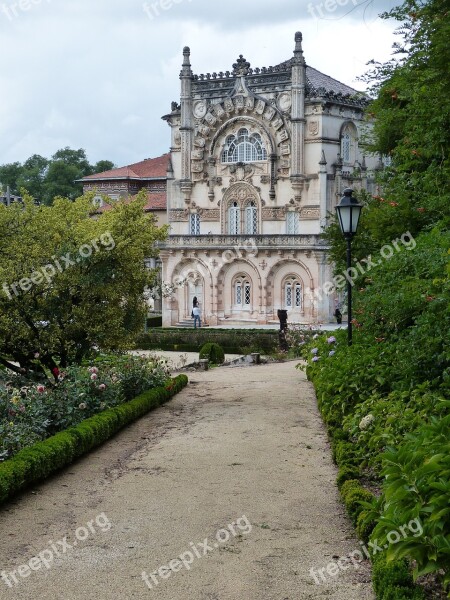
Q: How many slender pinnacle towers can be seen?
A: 2